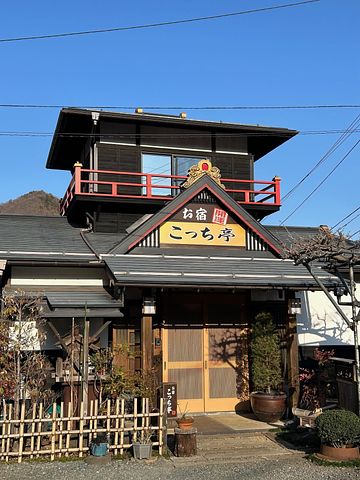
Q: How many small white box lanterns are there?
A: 2